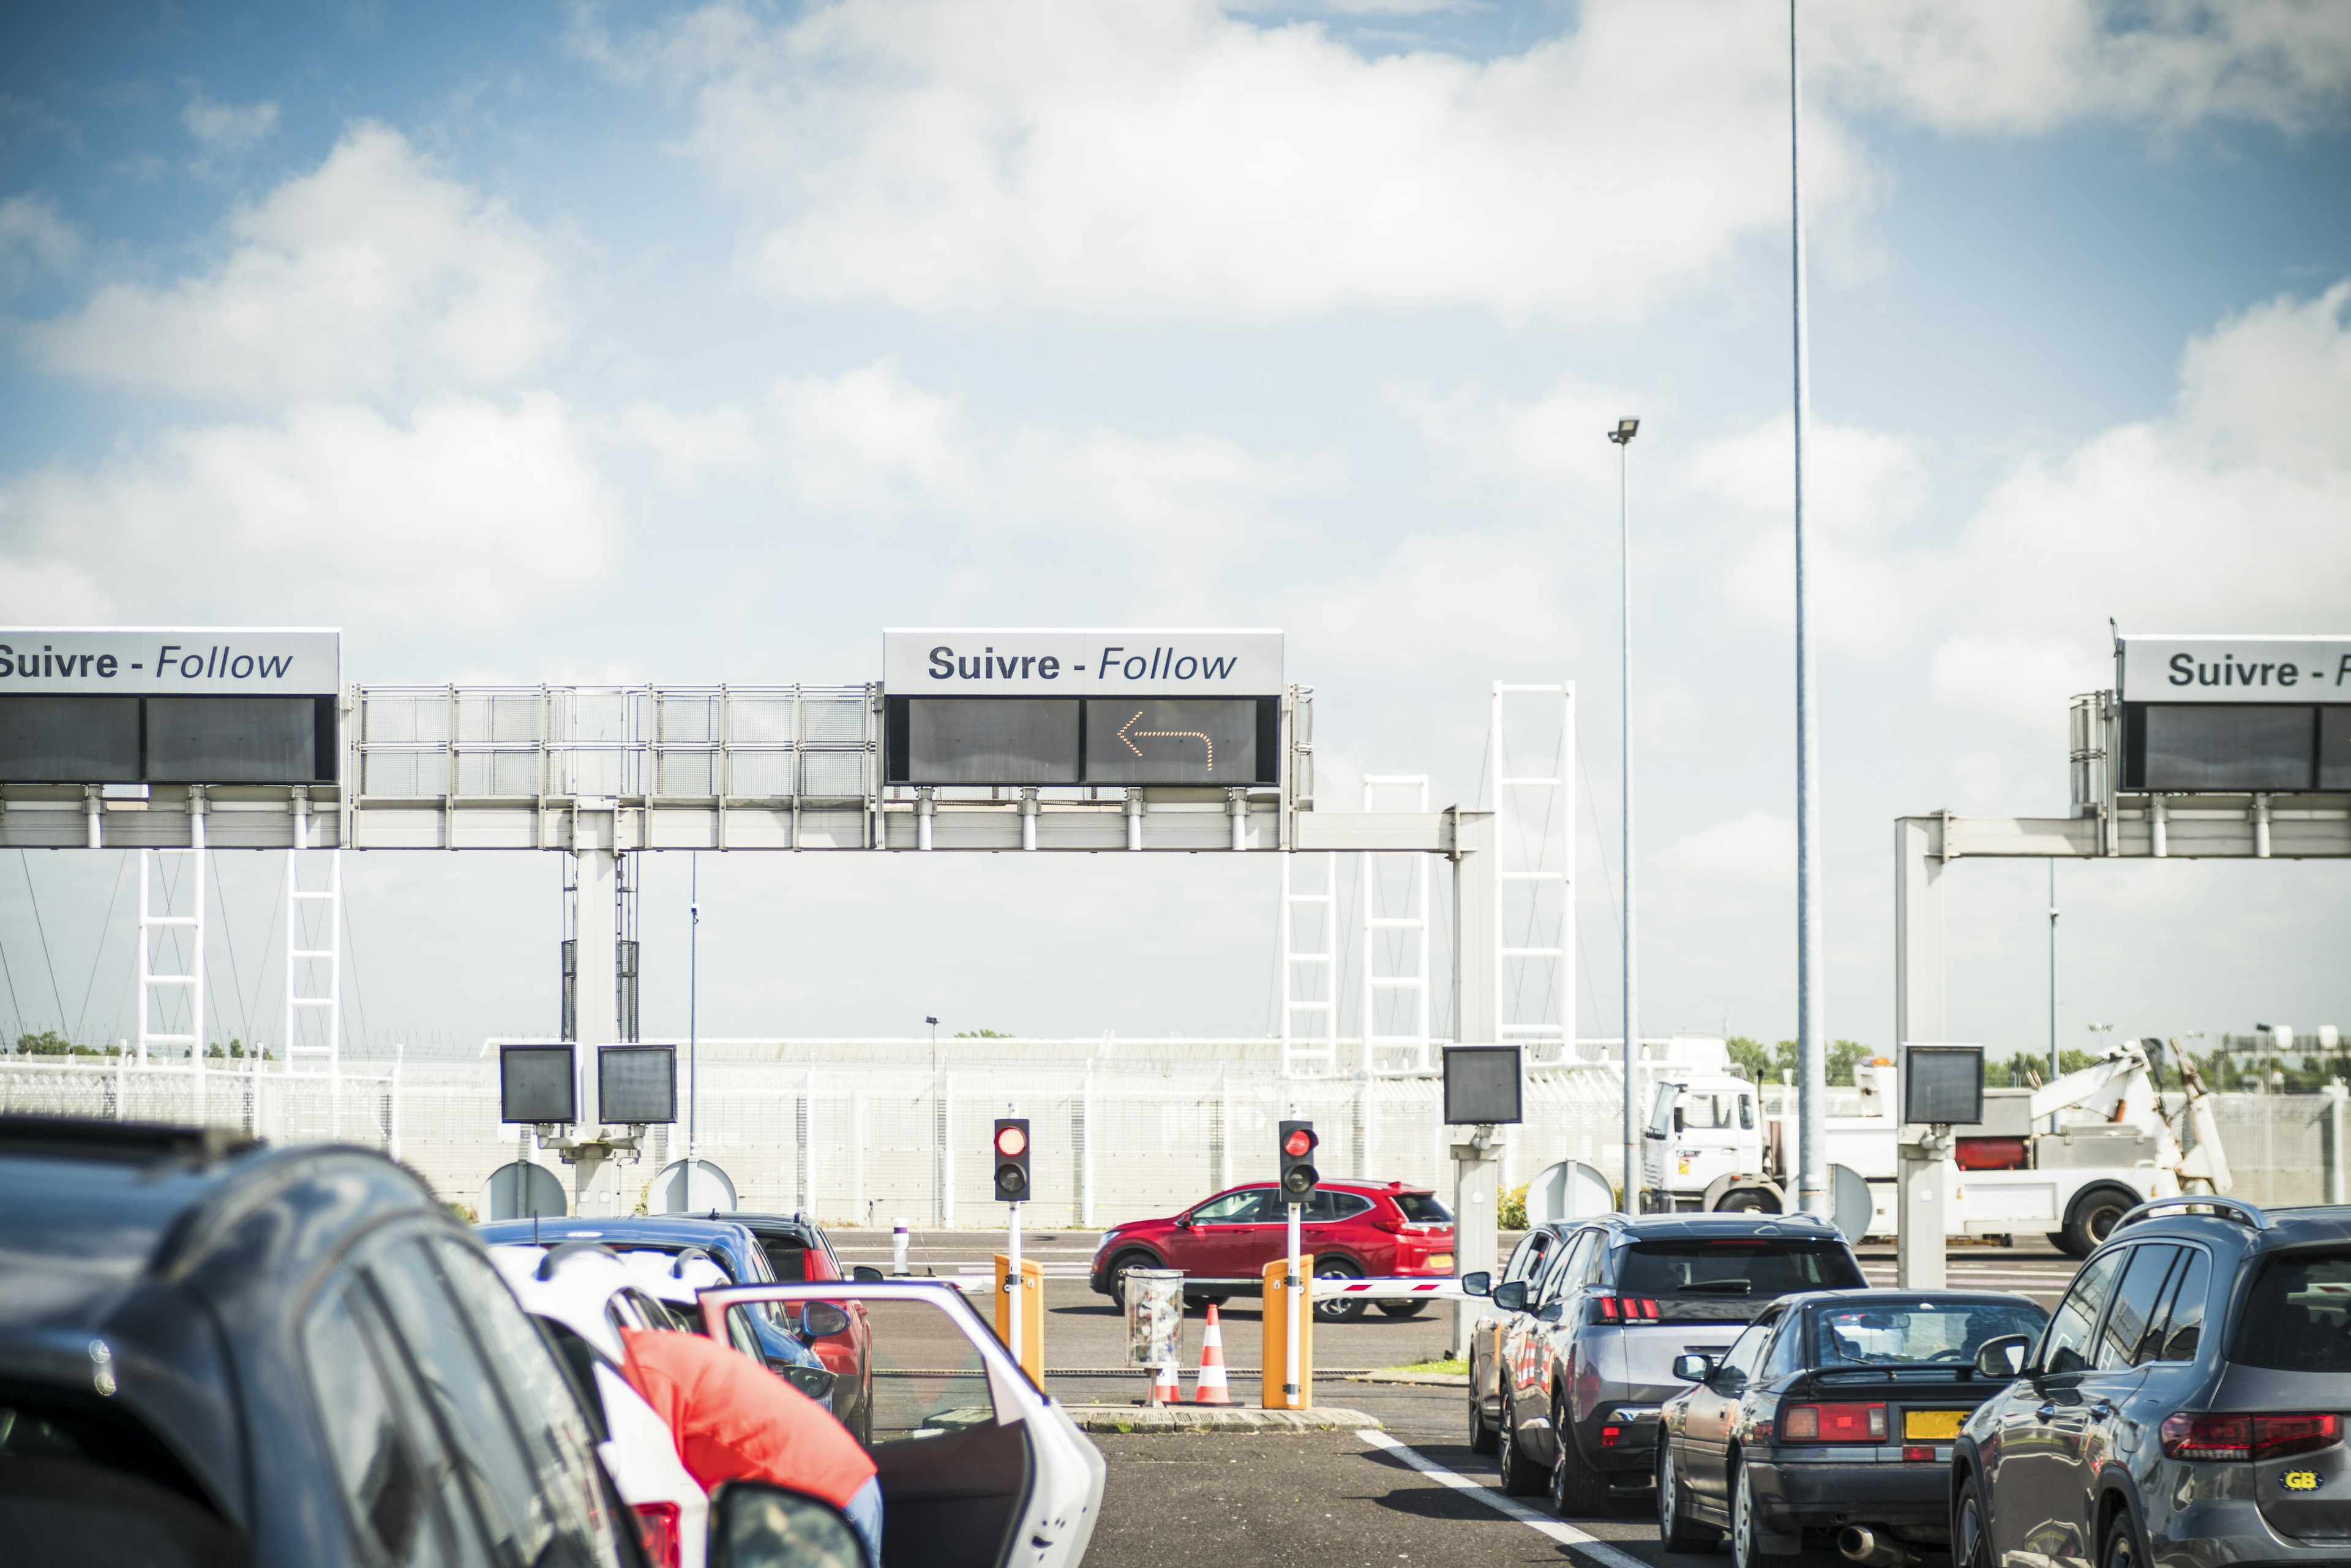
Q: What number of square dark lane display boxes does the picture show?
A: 4